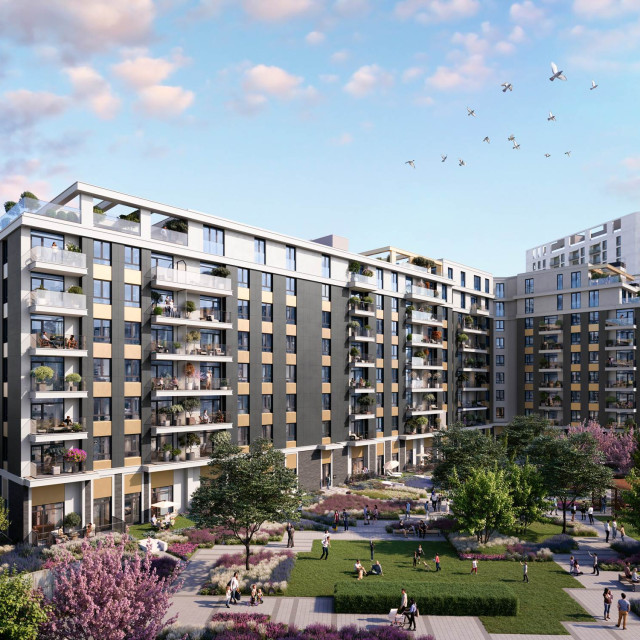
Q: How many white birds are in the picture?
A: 13